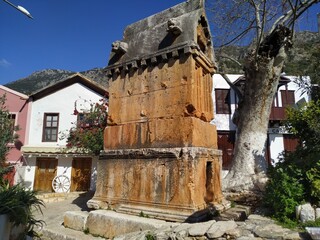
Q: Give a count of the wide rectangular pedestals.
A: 1